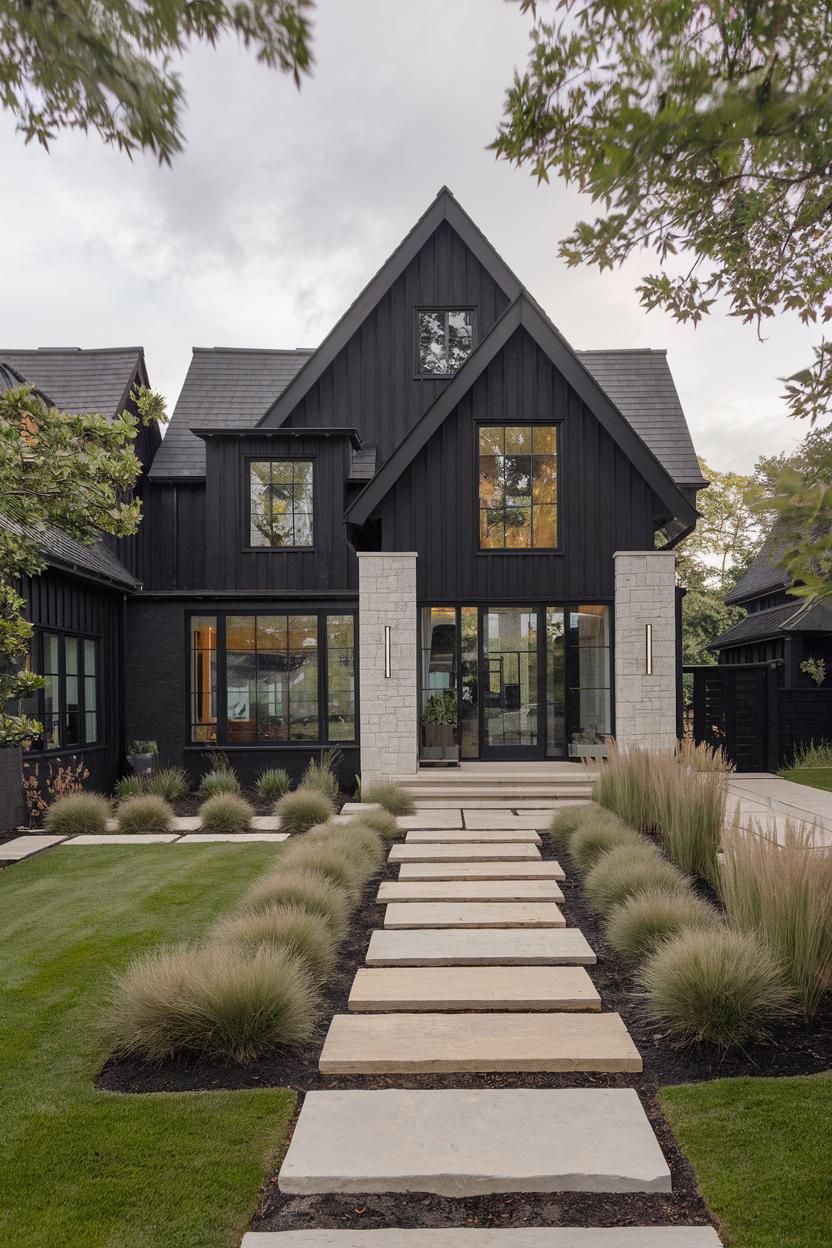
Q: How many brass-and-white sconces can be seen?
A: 2